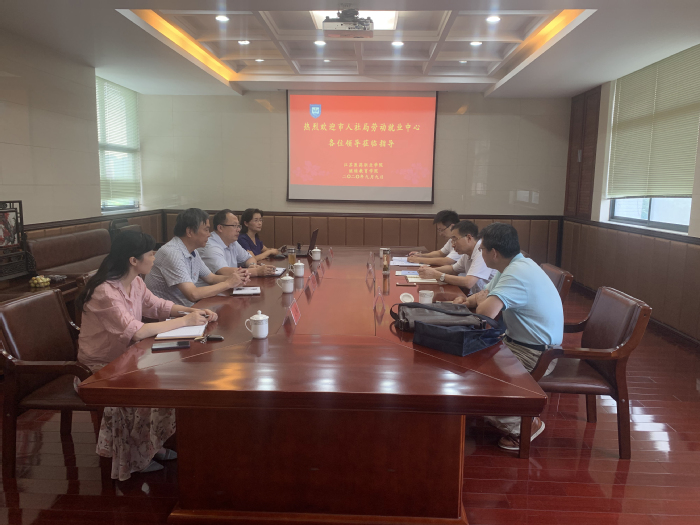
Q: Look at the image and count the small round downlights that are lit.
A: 9